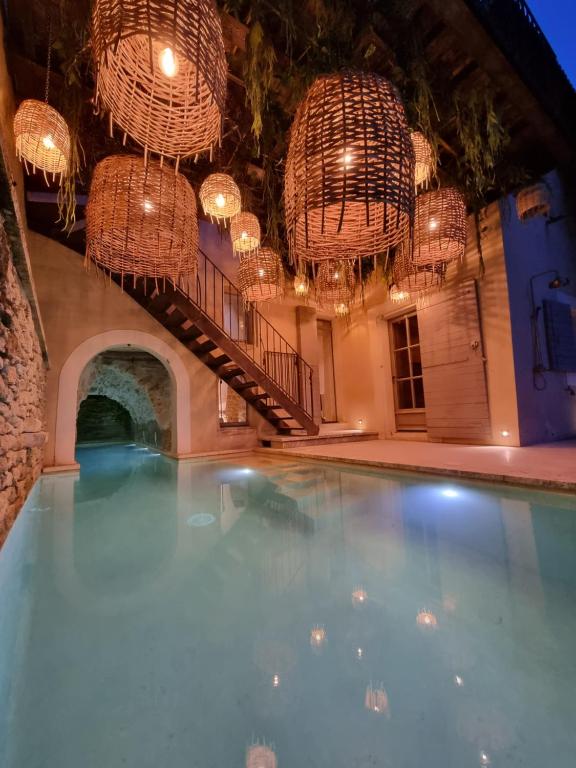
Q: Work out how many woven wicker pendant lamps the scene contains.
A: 15